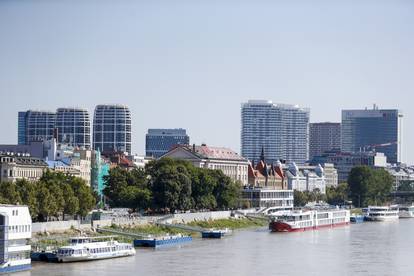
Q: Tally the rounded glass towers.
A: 3